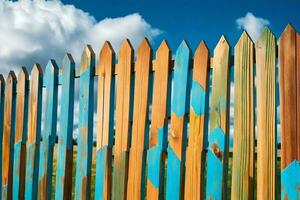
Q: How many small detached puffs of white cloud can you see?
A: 1